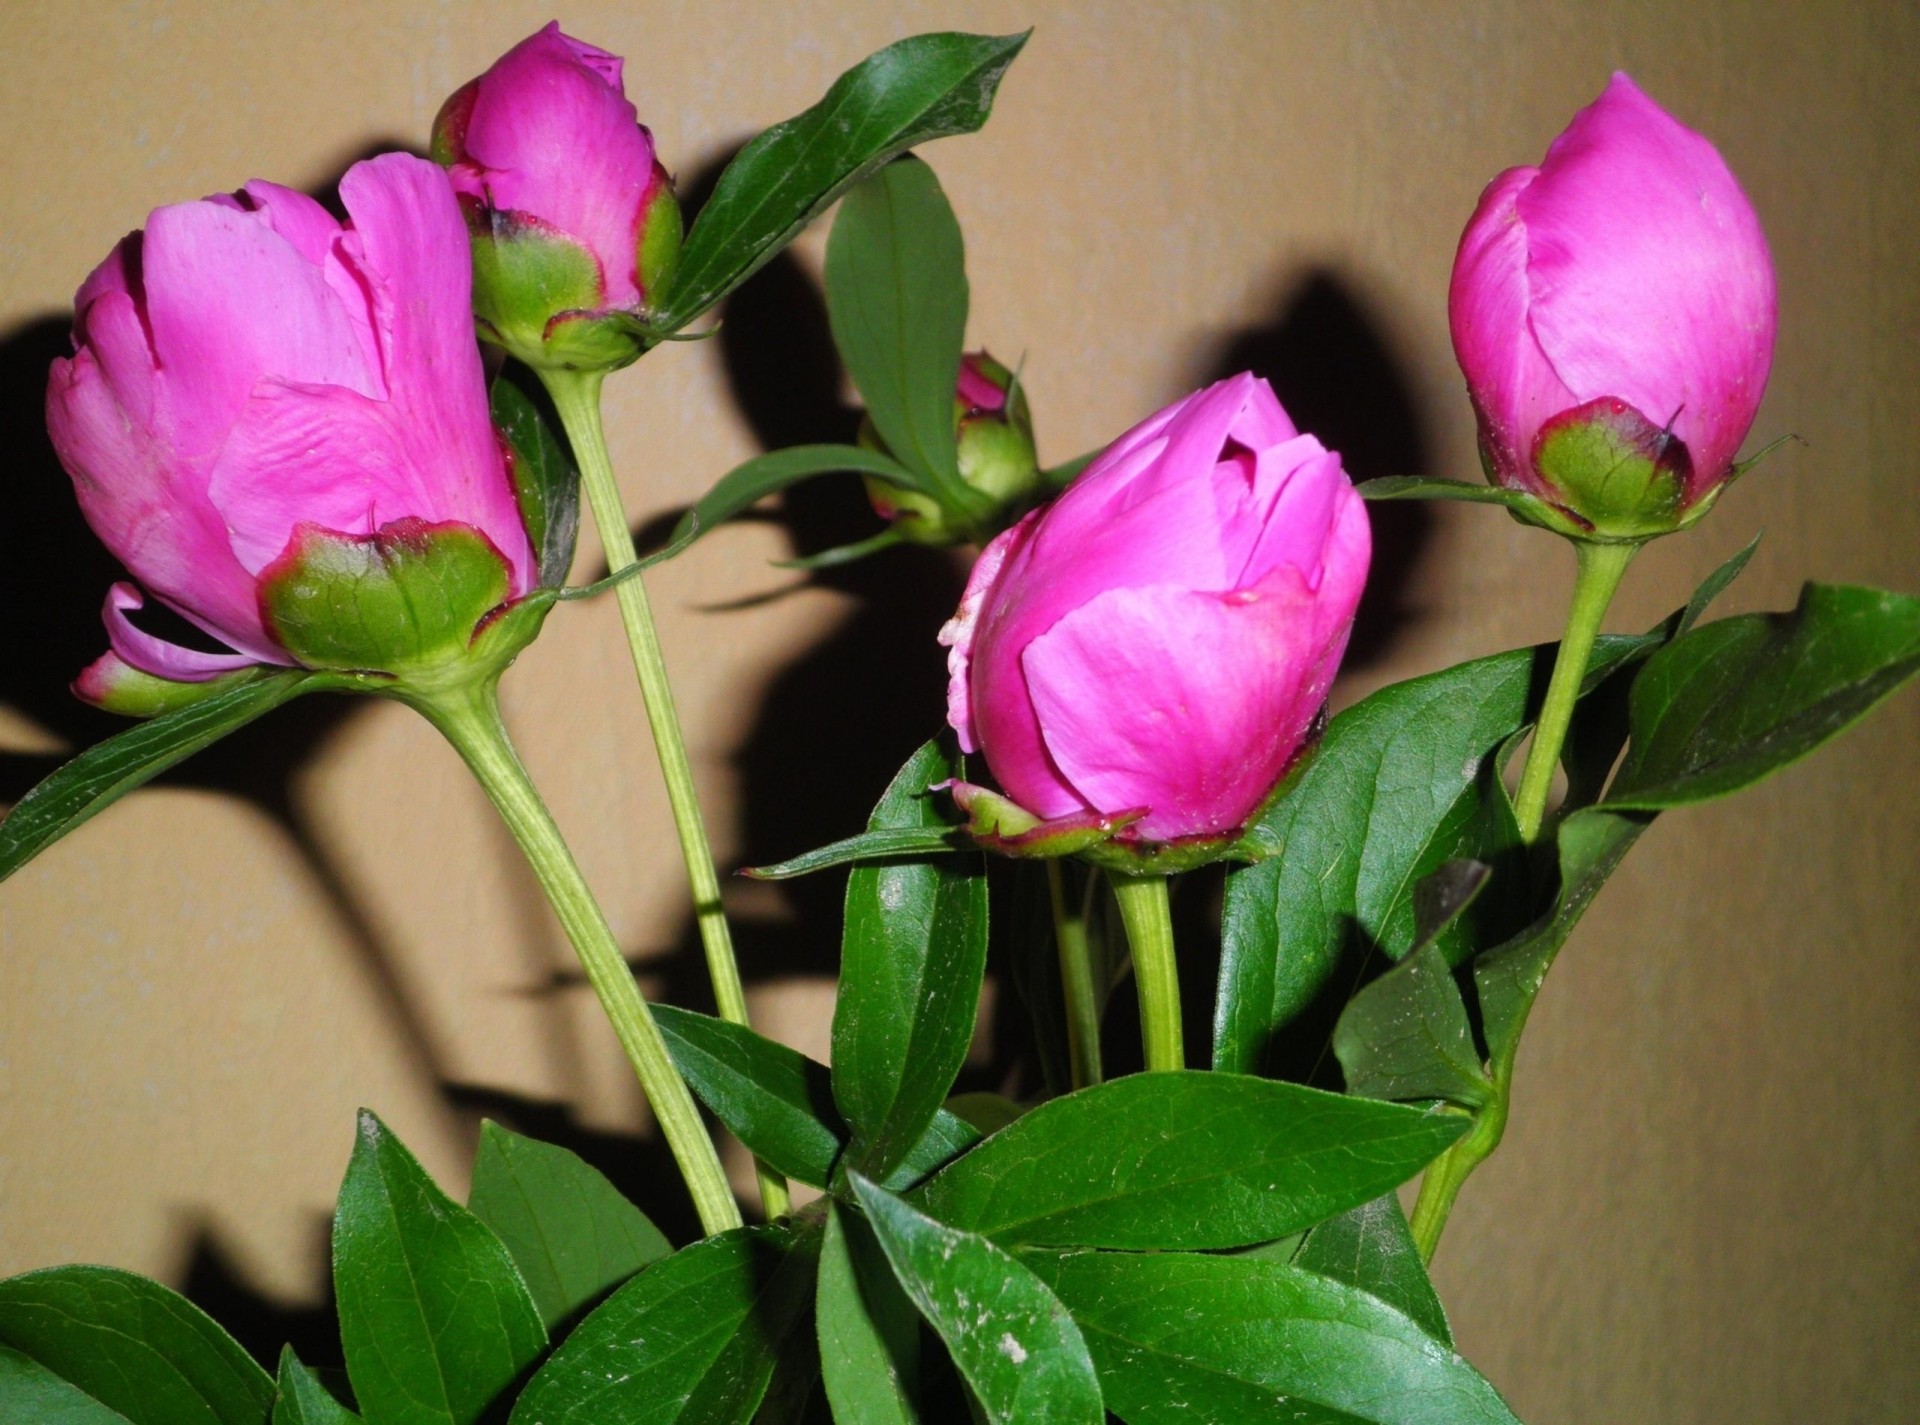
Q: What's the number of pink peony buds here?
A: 5